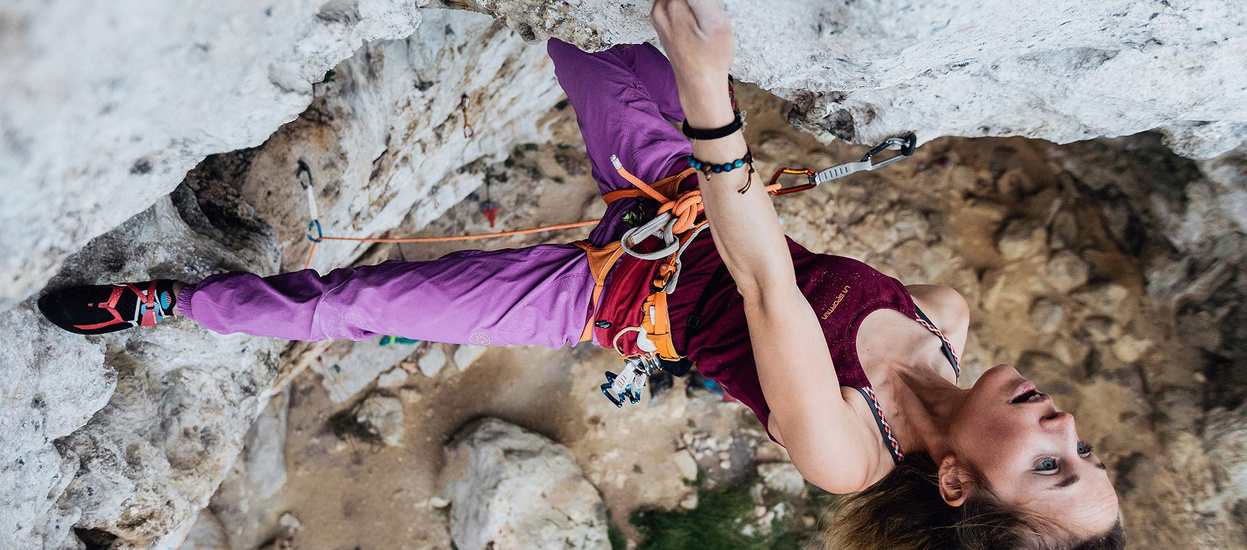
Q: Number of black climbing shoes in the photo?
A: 1